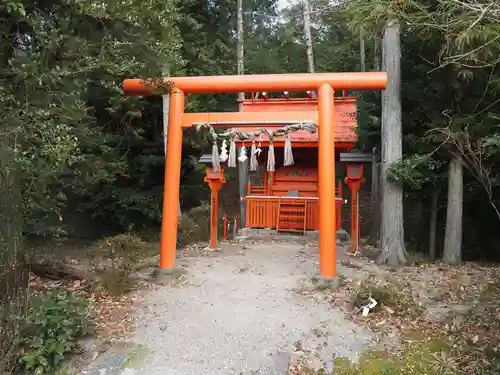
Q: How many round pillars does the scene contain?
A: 2